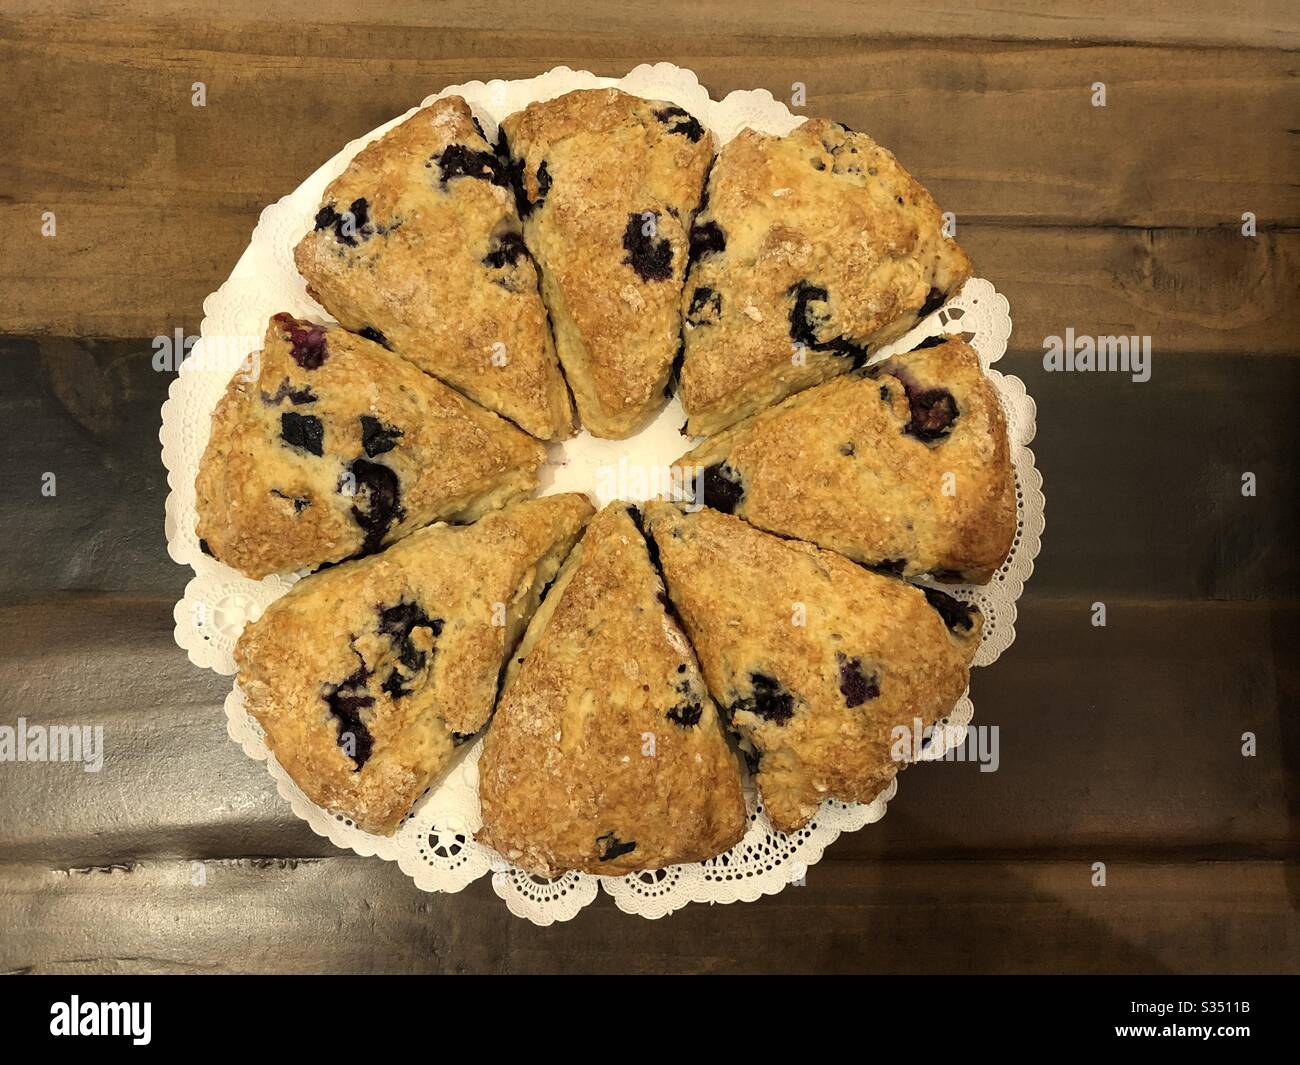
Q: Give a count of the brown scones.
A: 8